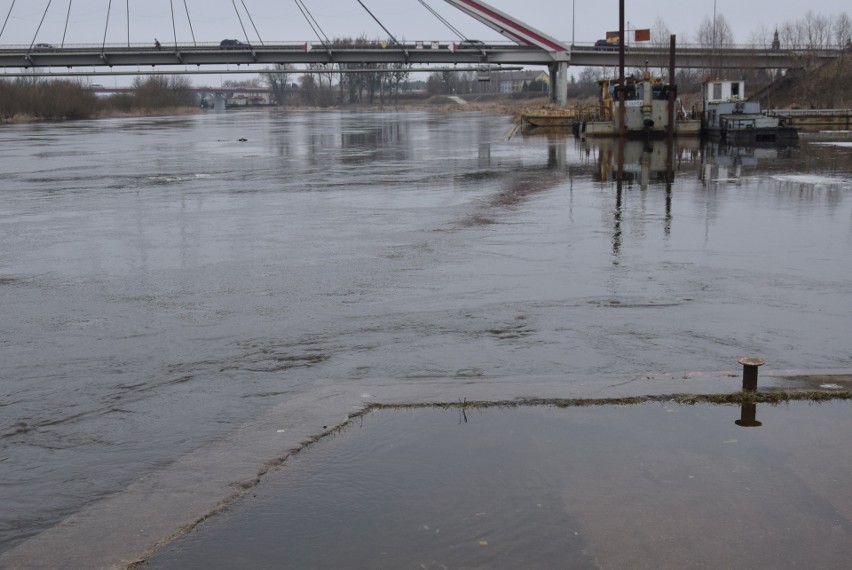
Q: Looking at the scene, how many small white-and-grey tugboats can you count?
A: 1